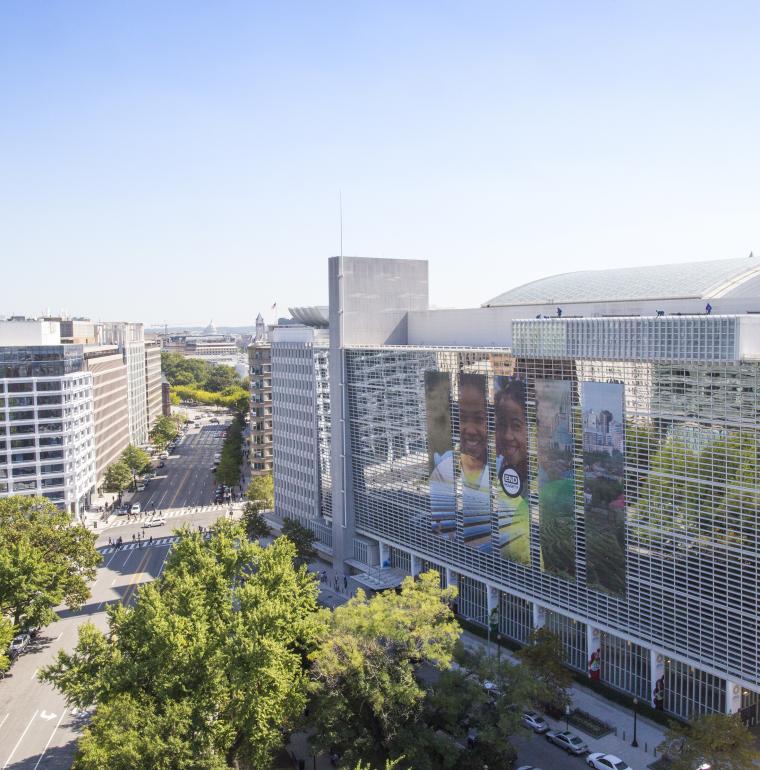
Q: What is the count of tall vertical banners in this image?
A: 5